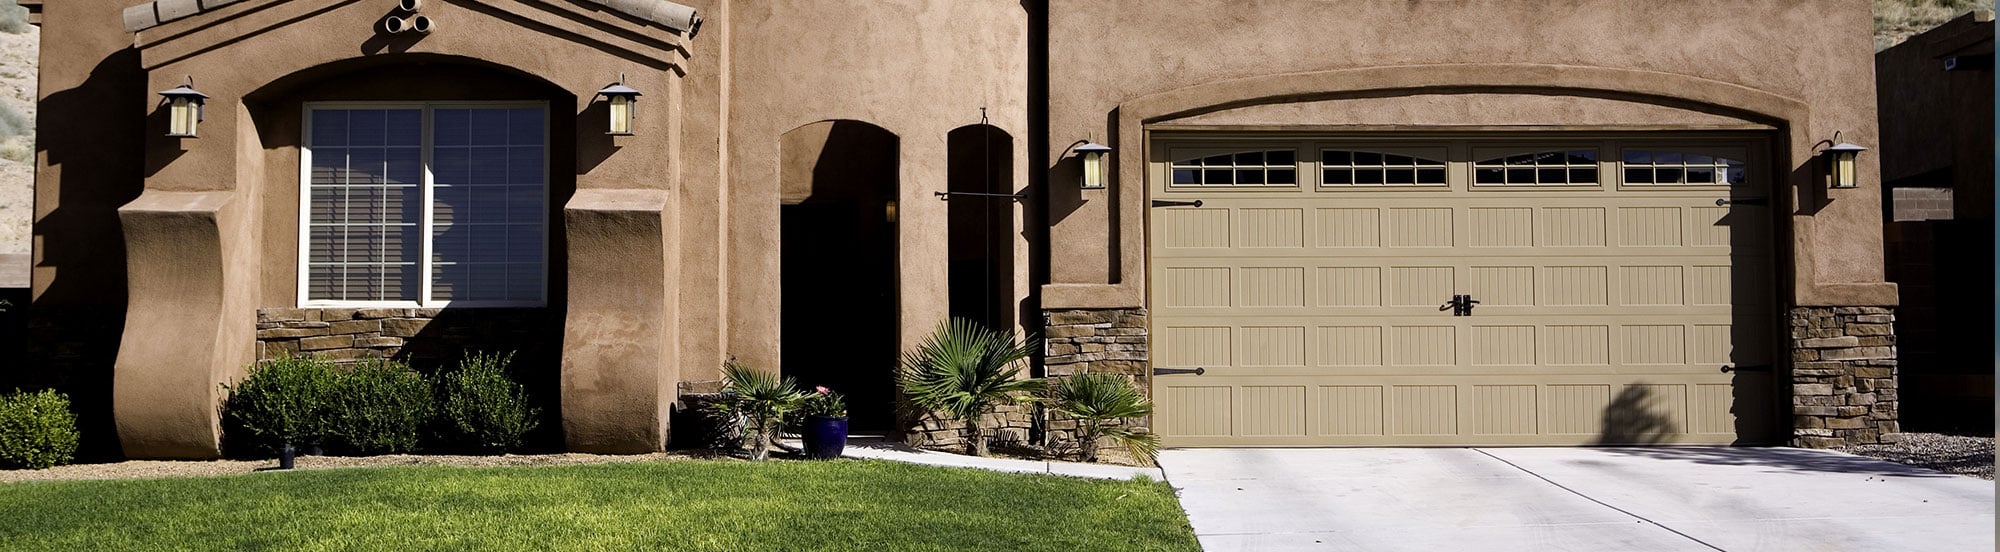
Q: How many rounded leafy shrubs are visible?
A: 4